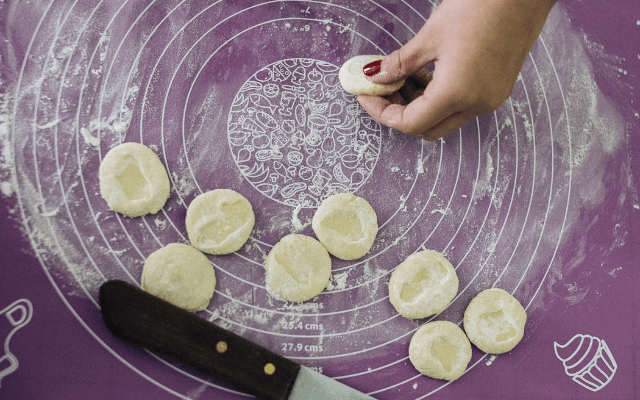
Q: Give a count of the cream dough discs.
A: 9